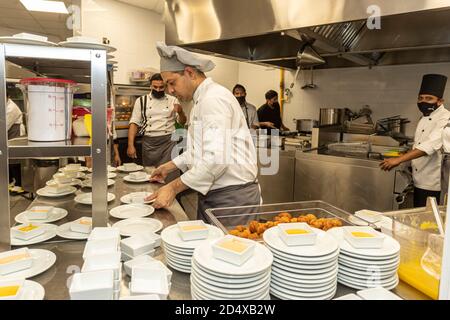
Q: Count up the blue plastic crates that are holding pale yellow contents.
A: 0